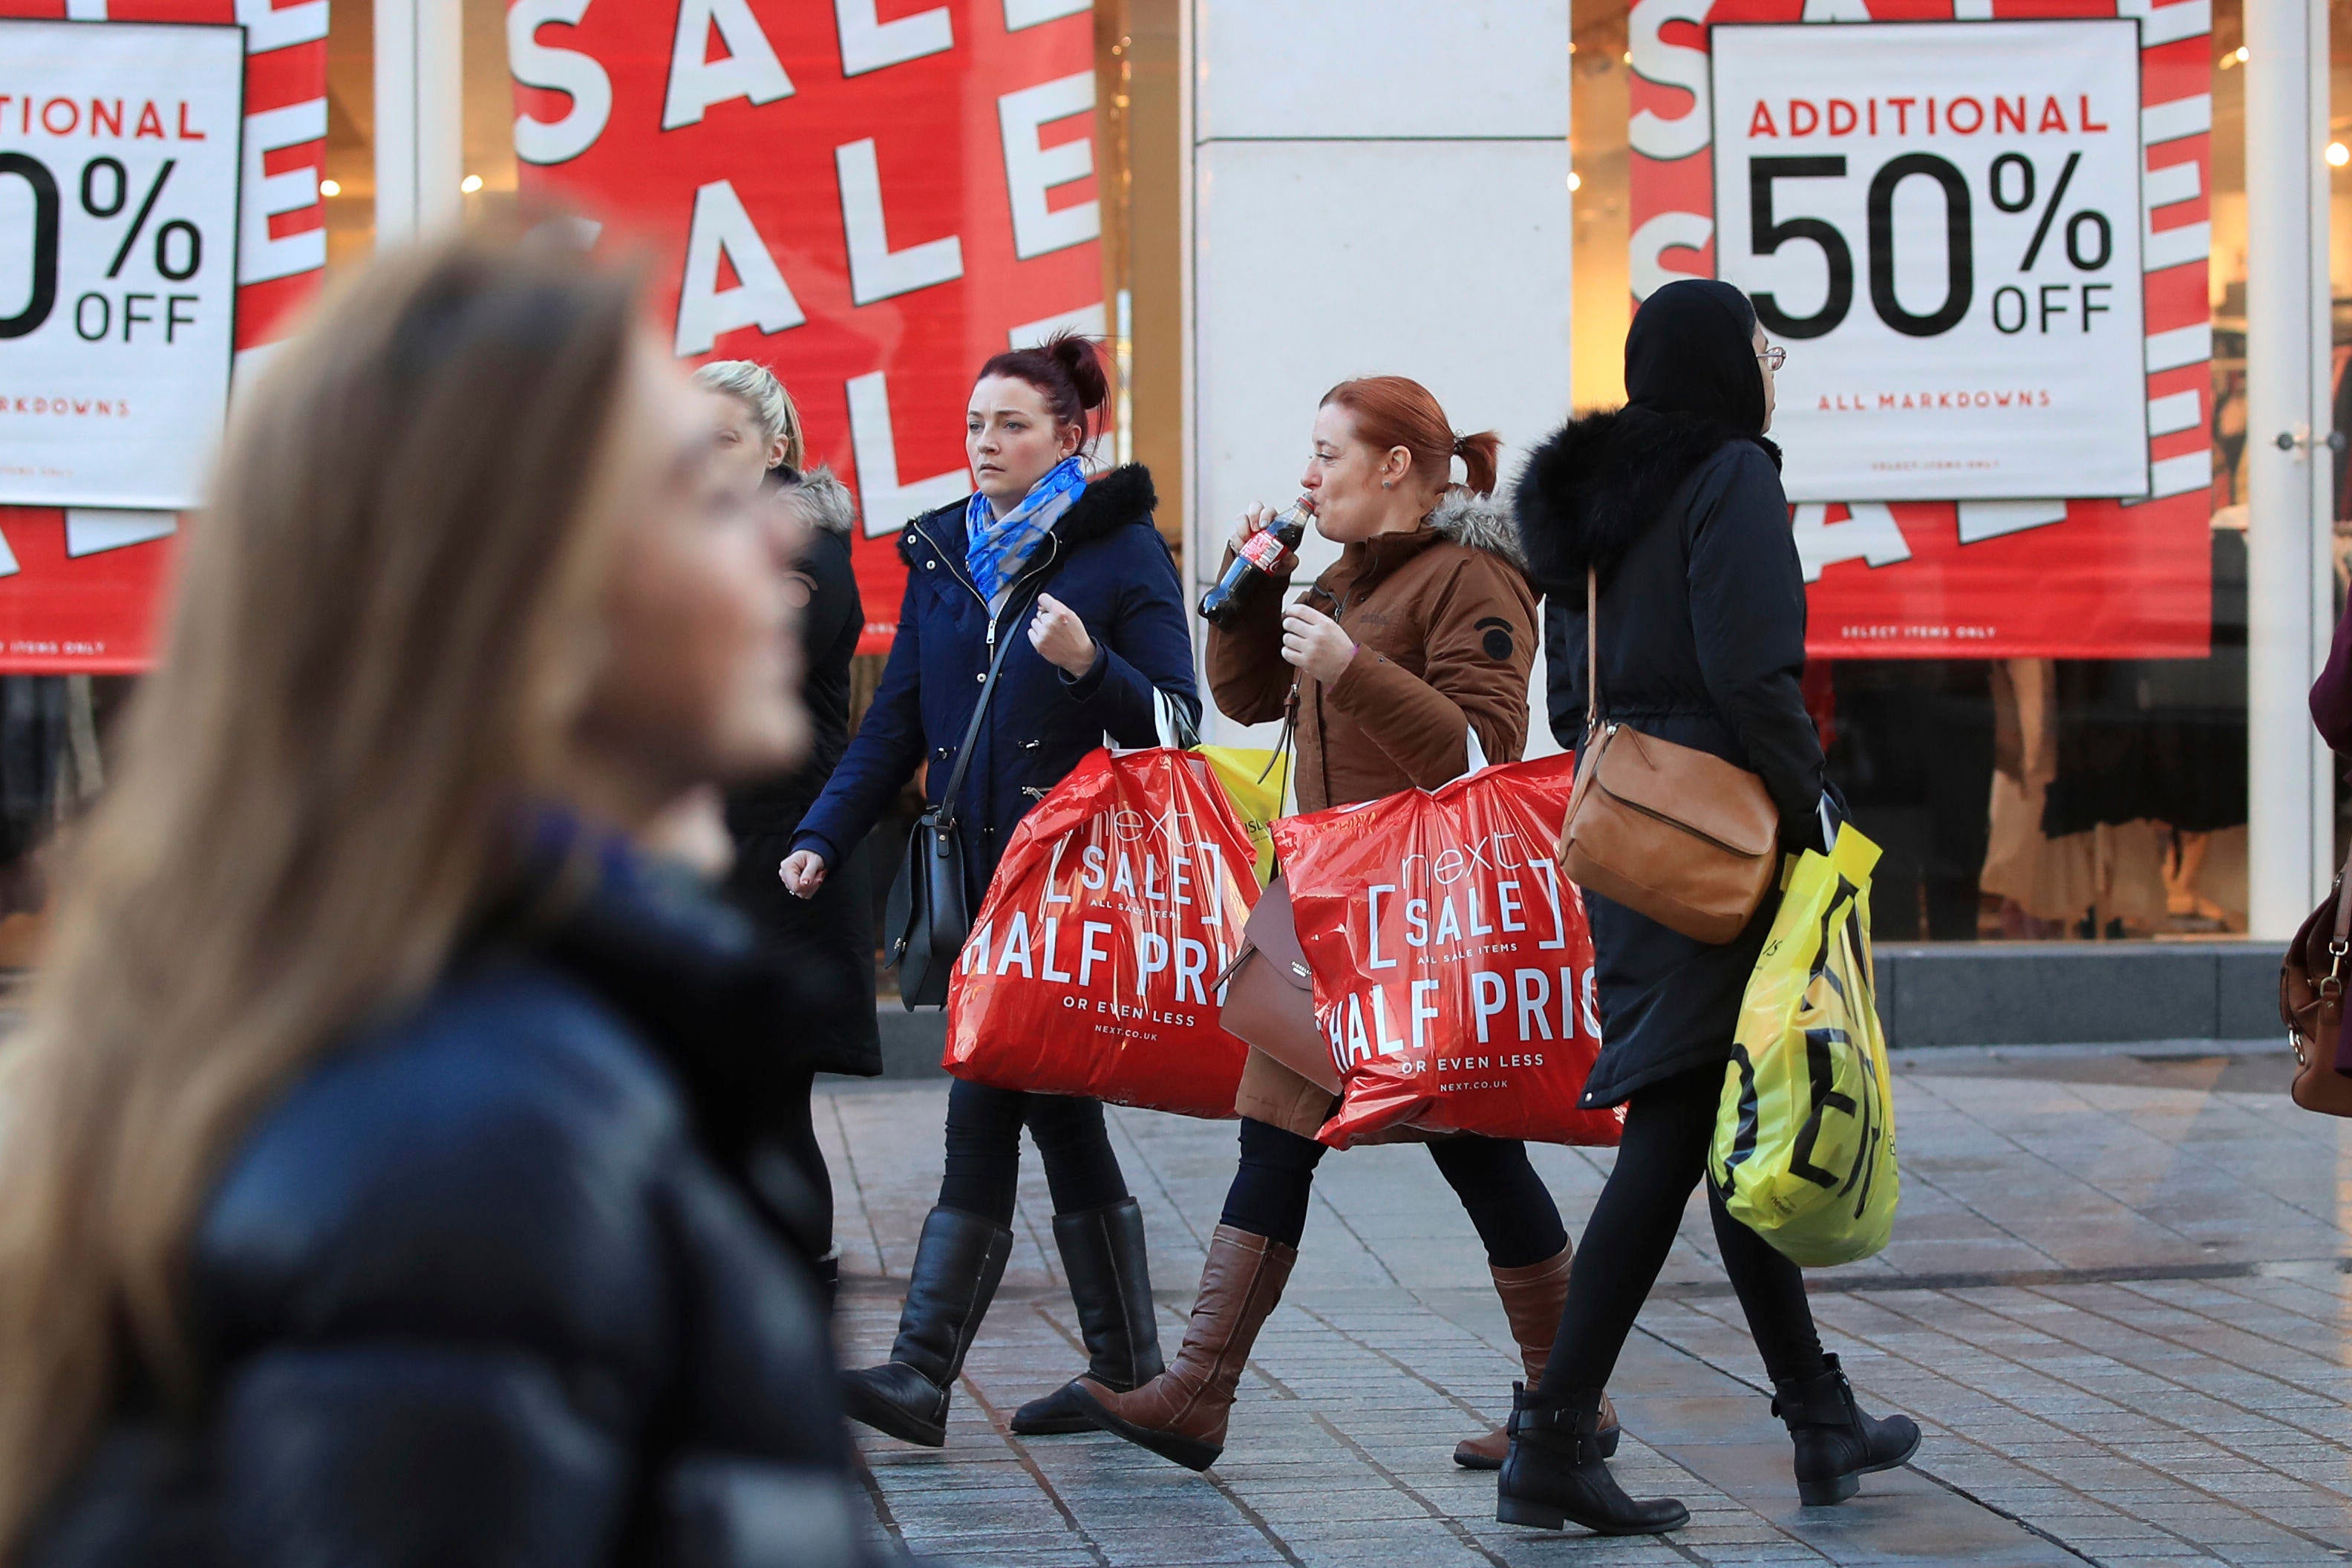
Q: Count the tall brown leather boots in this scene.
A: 2